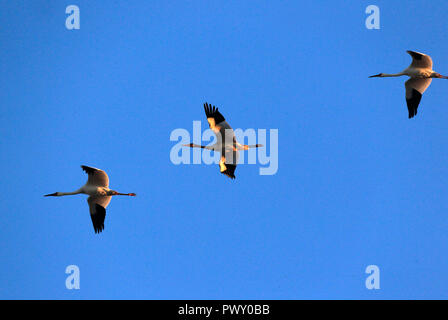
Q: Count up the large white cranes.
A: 3